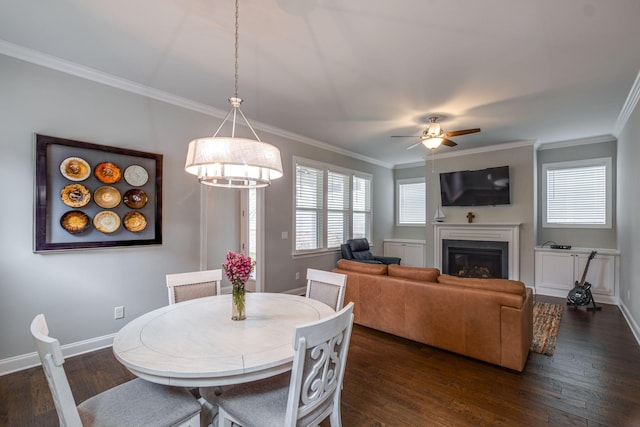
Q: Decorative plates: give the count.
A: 9